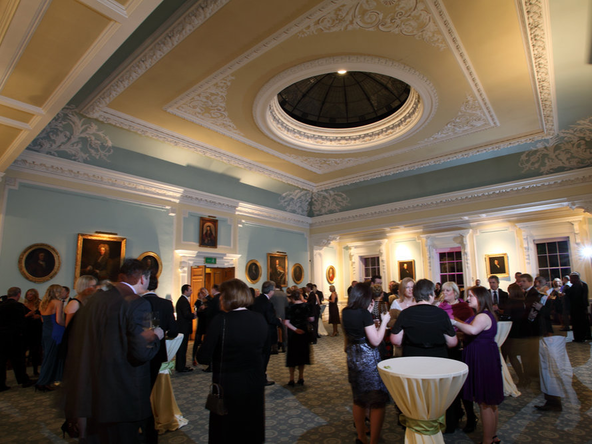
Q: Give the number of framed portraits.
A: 10